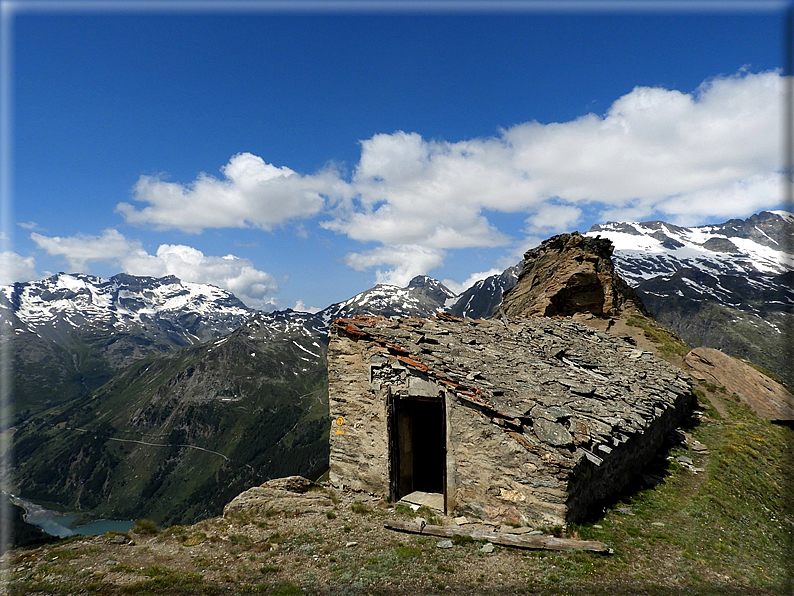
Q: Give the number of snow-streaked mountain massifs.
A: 3